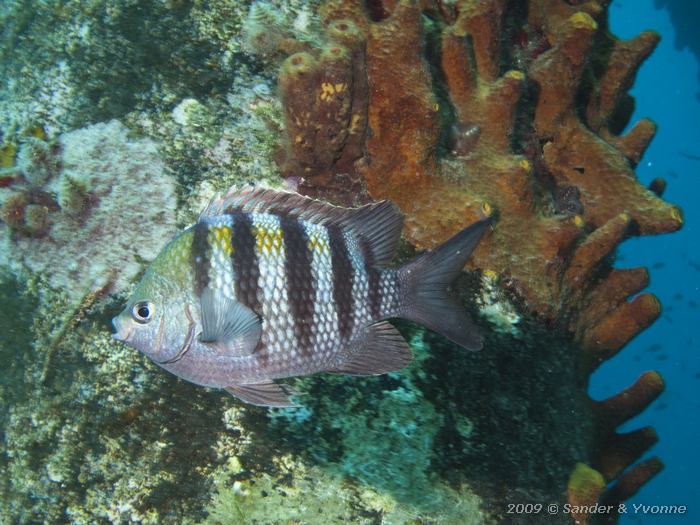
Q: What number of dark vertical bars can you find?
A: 5